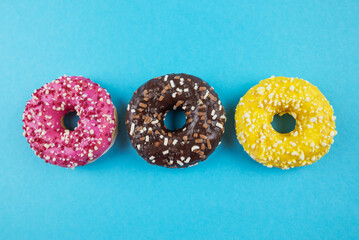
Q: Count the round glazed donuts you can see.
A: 3